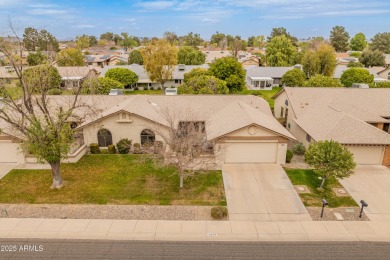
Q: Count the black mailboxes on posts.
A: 2